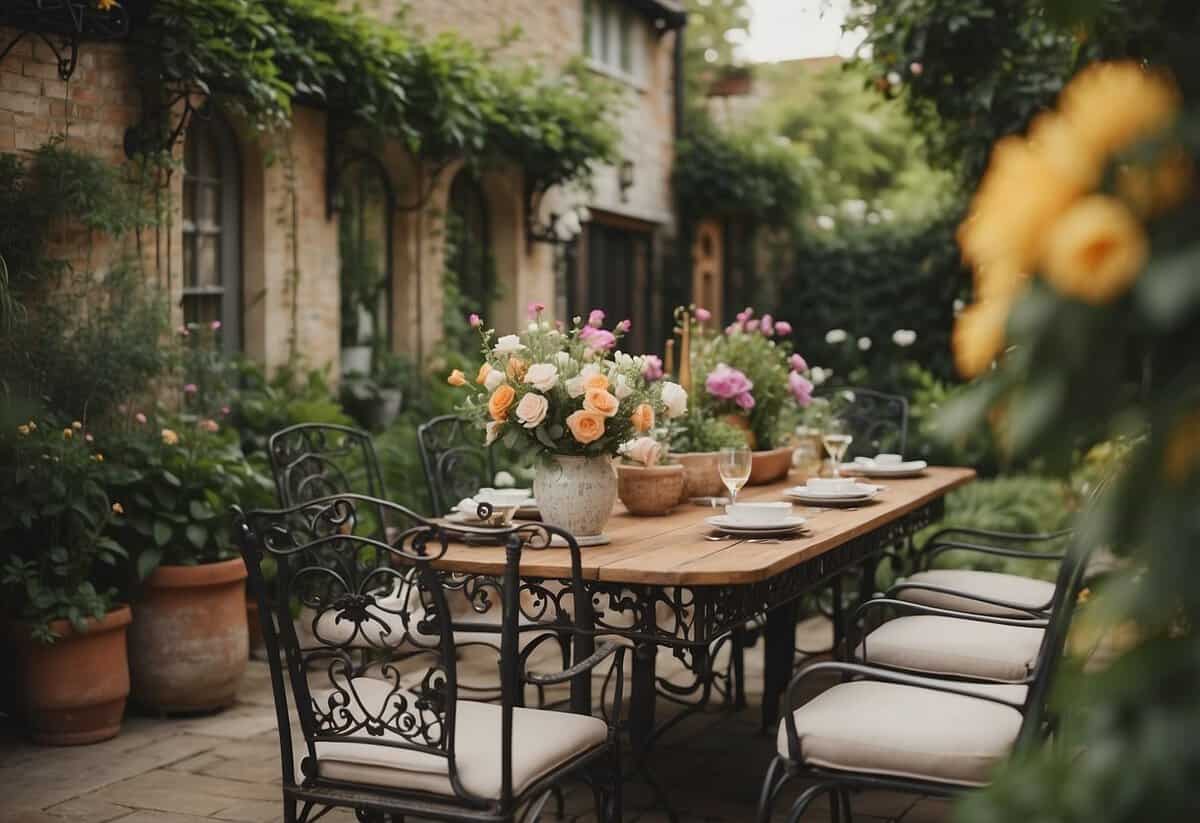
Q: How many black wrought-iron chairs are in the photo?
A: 7